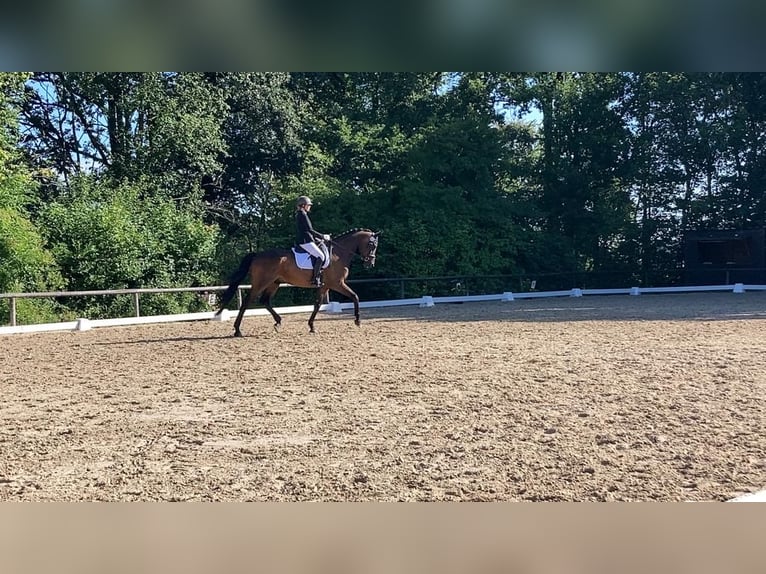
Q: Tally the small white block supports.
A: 8